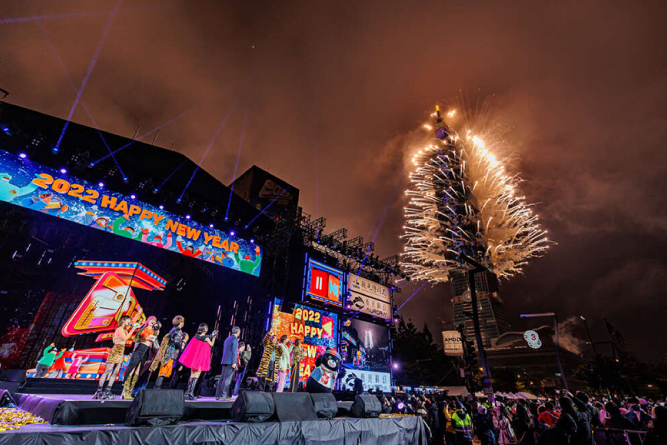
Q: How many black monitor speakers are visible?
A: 5